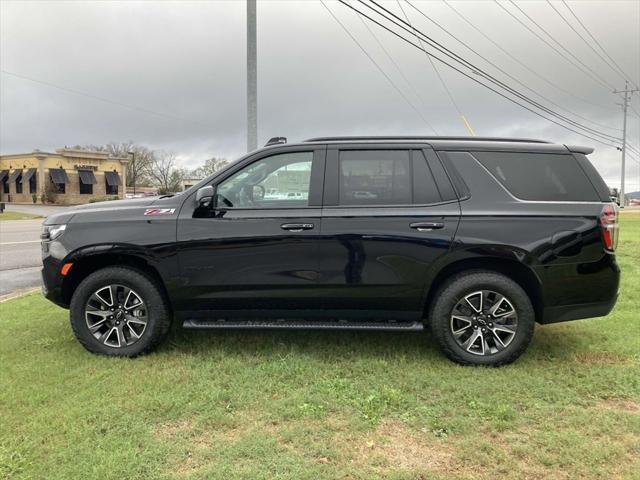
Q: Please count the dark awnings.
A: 6